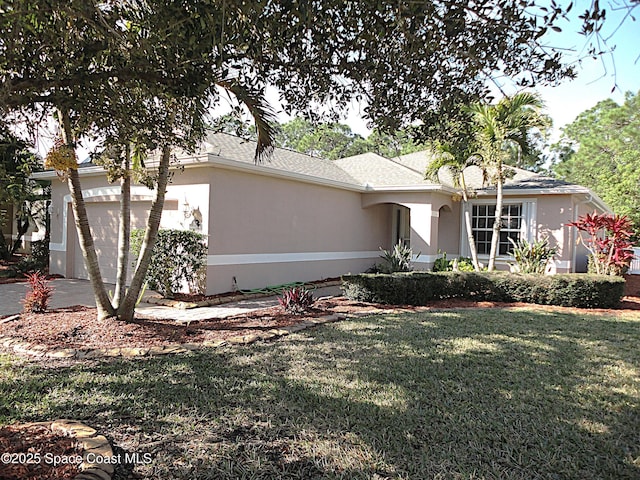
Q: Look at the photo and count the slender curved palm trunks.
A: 5